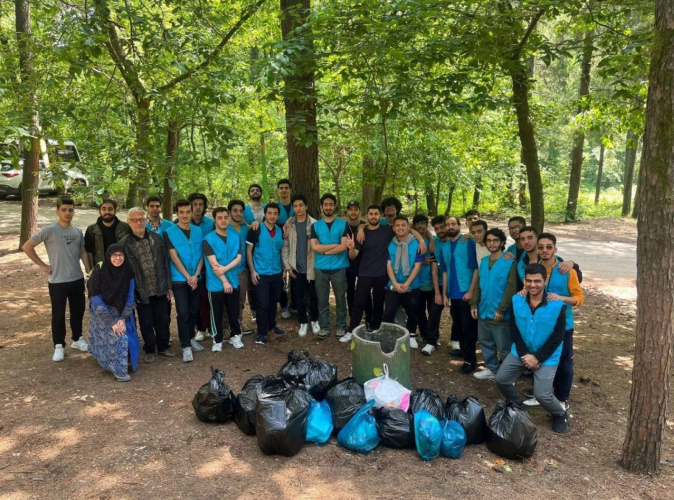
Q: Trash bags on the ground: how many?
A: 15